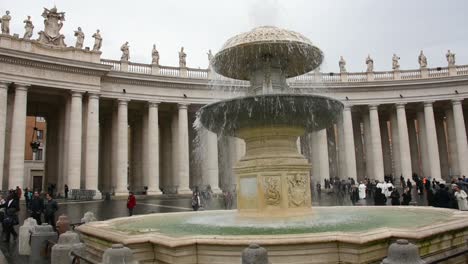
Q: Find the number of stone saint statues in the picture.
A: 13